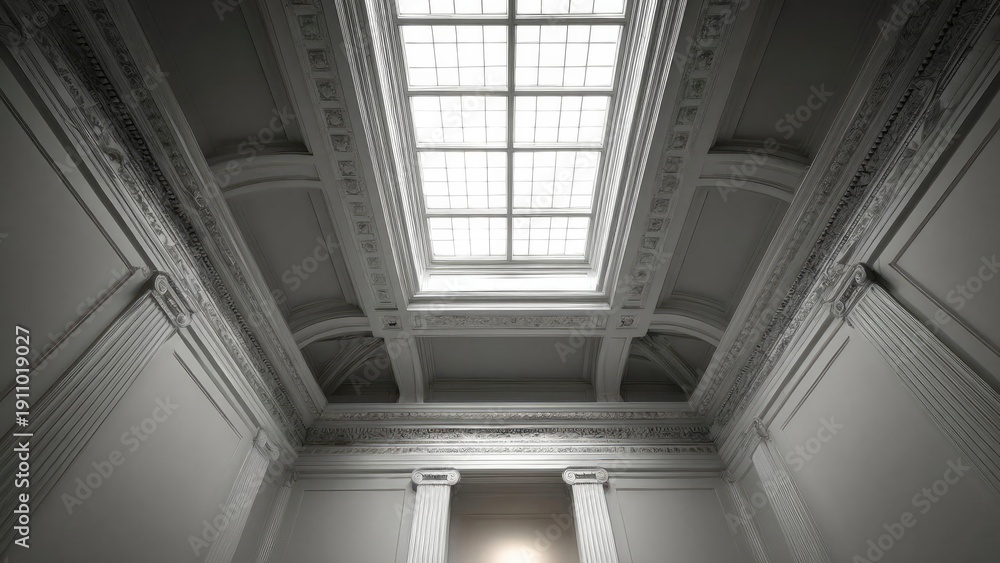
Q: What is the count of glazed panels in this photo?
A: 10